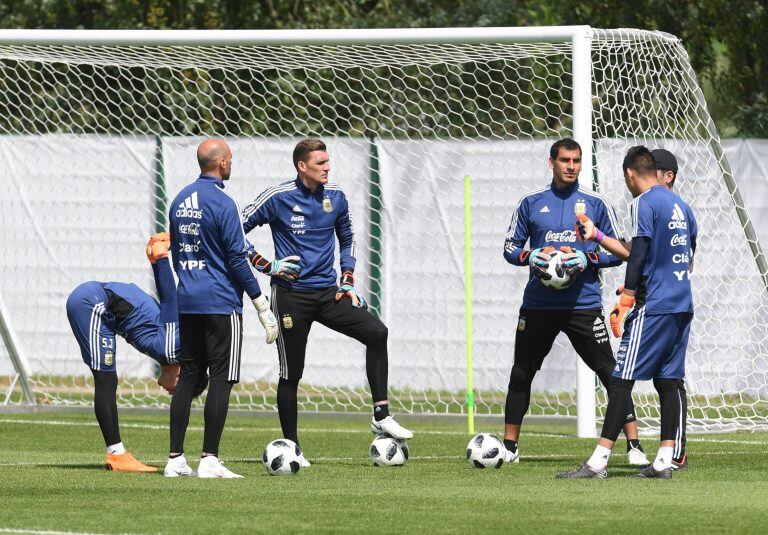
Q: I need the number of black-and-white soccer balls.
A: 4